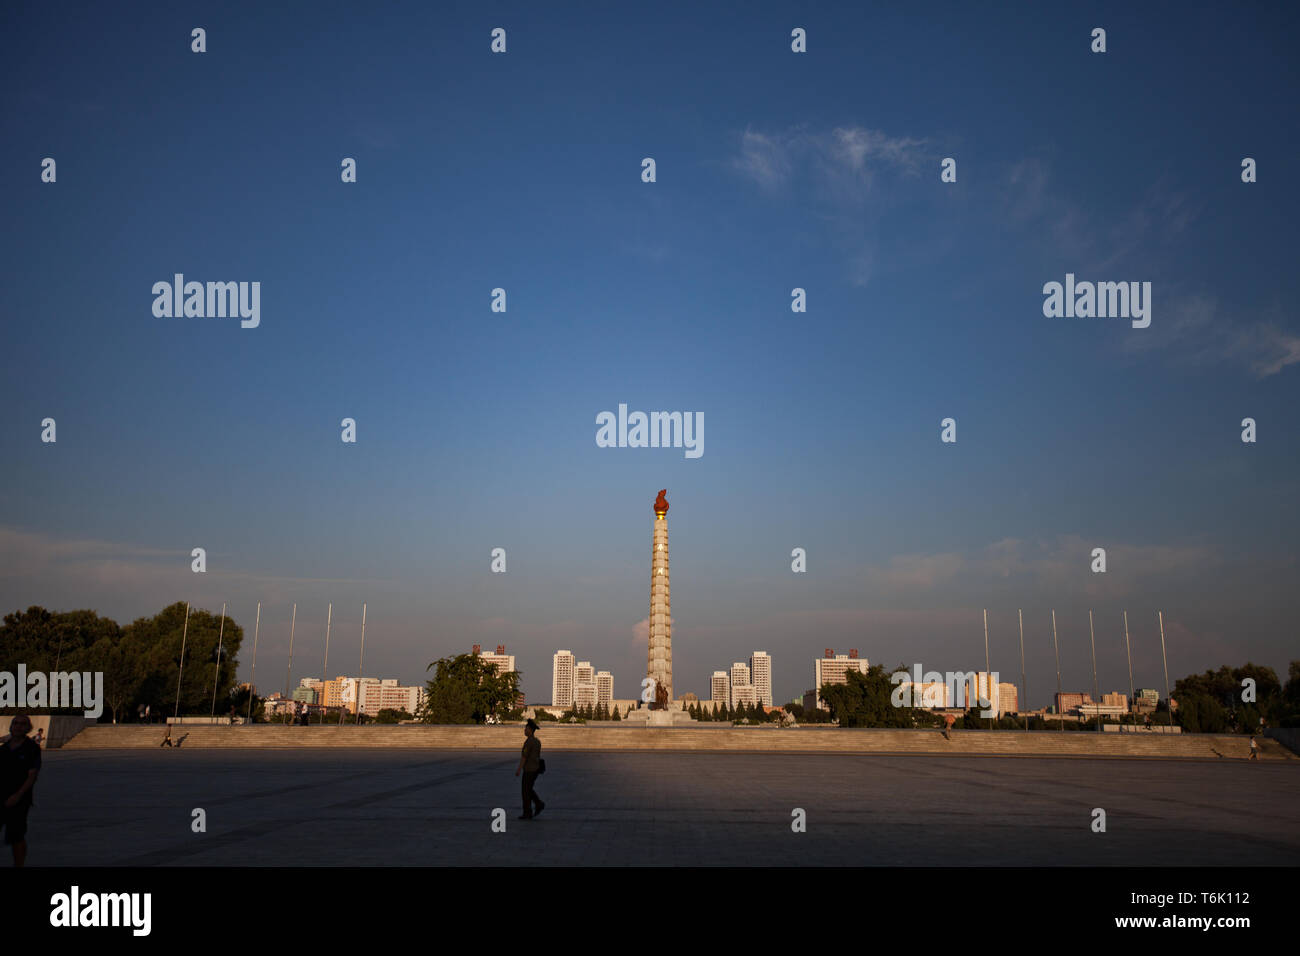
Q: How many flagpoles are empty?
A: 12